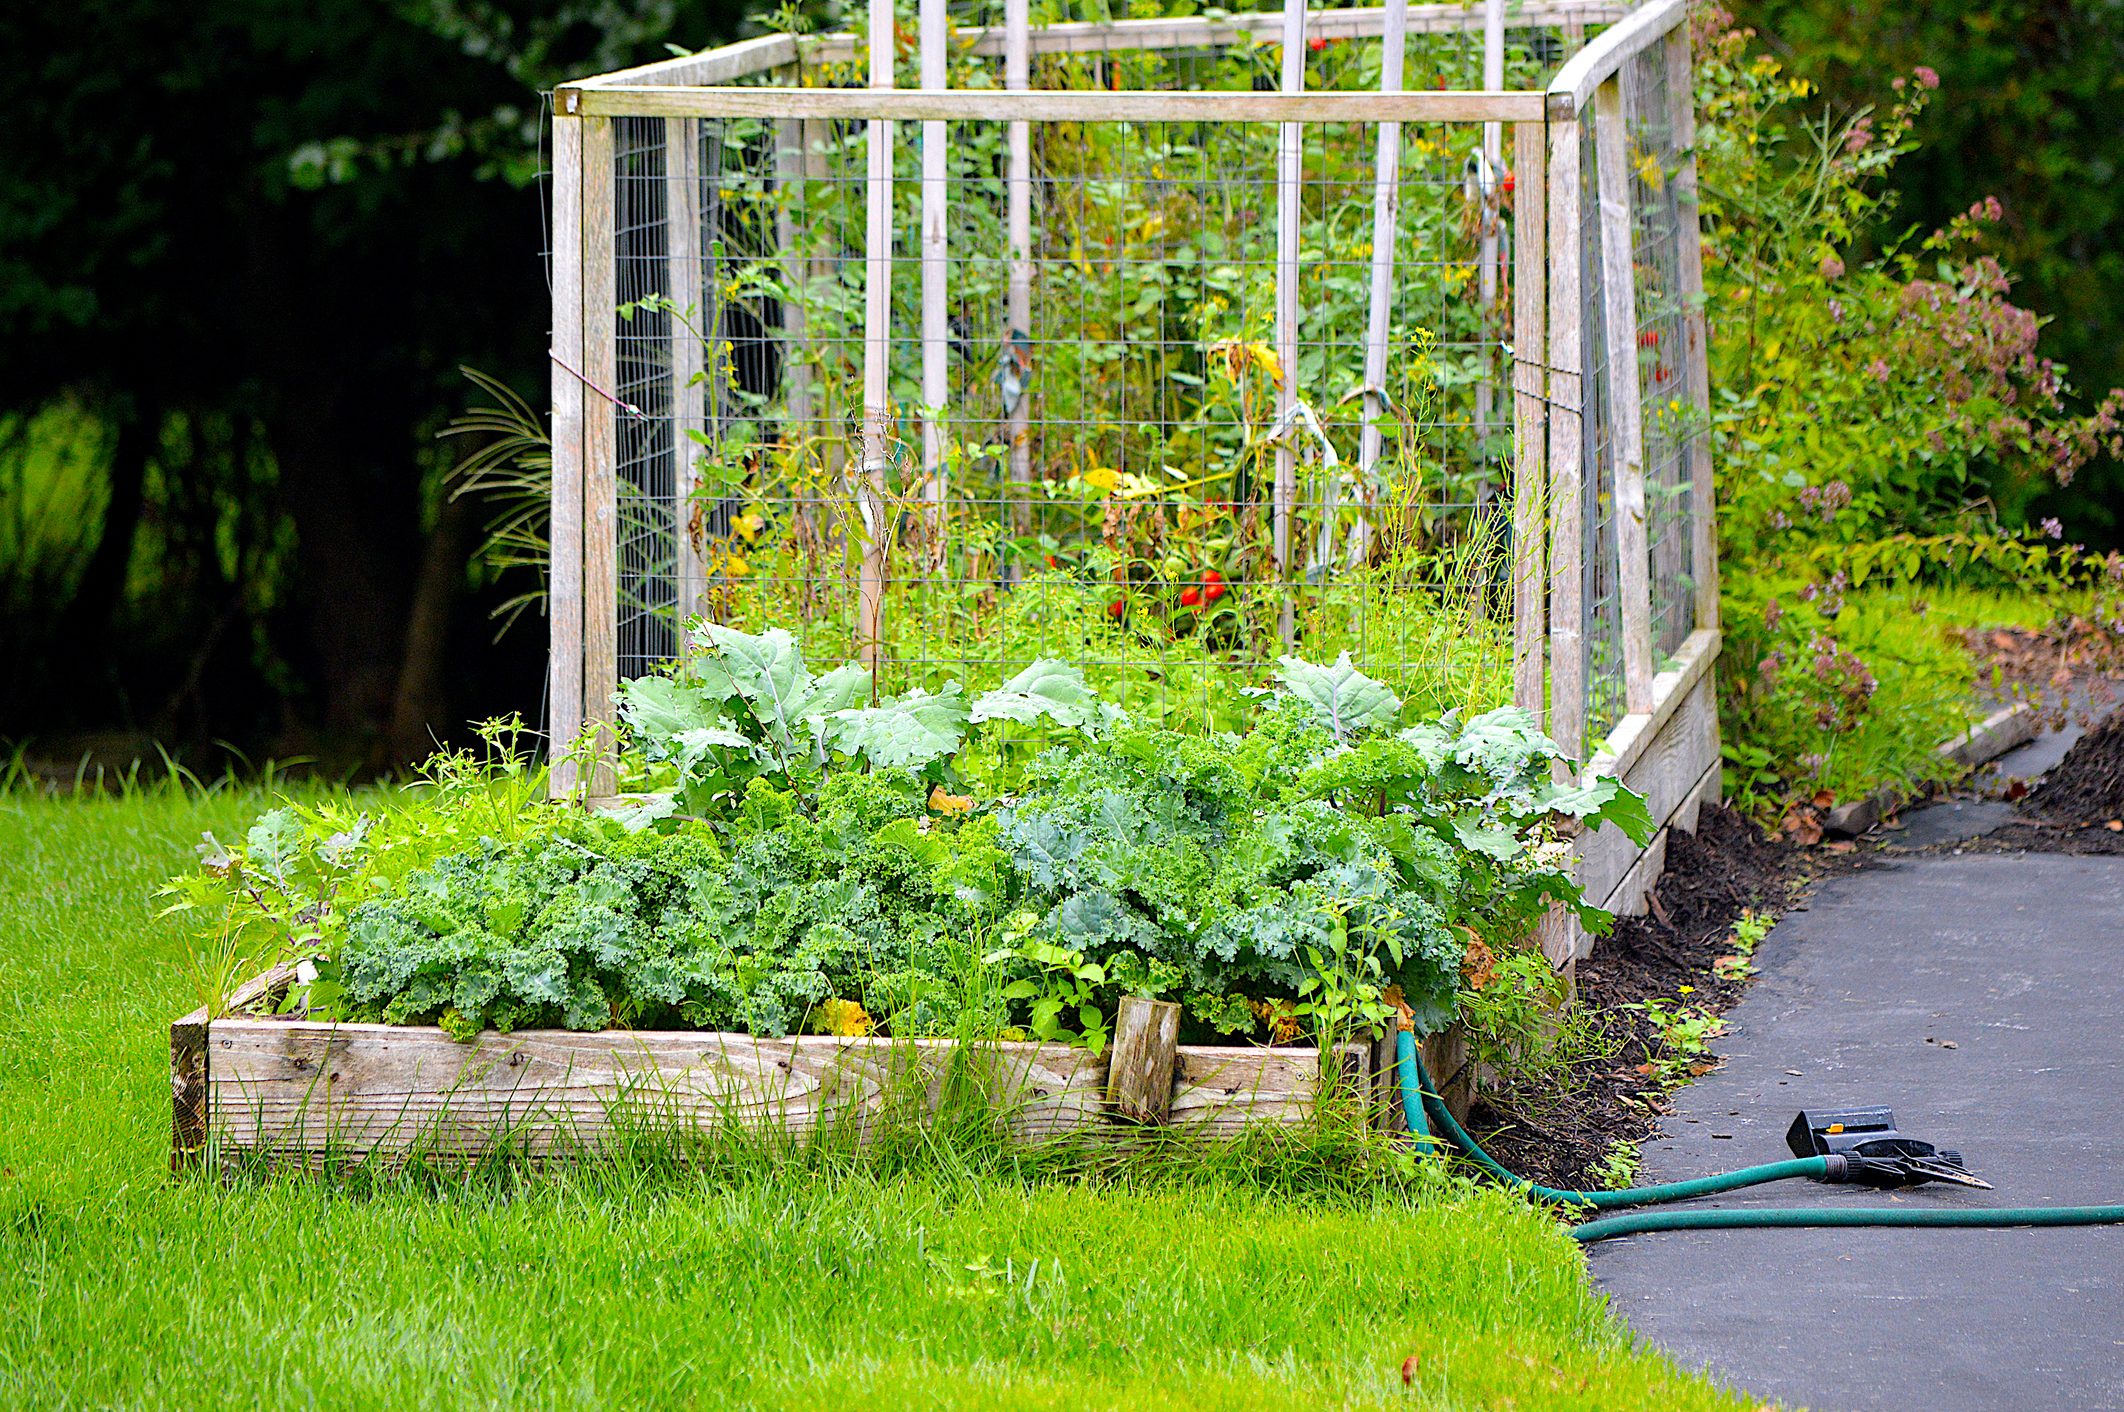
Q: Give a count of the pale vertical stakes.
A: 6